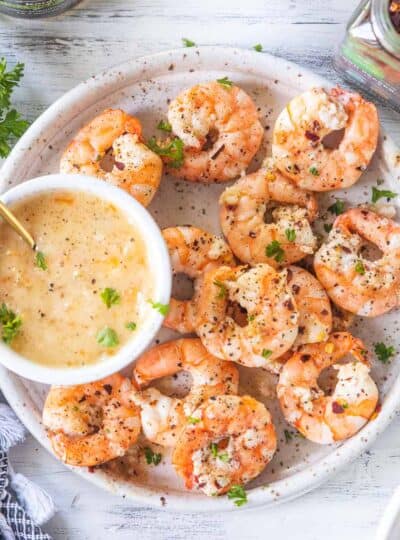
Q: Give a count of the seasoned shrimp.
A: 12